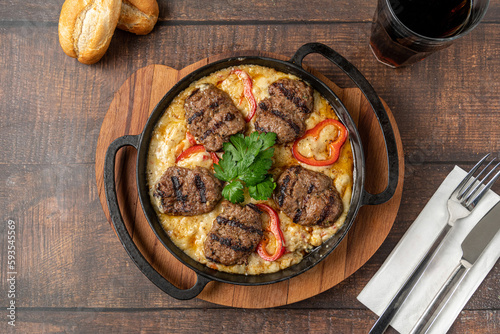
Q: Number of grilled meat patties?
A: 5